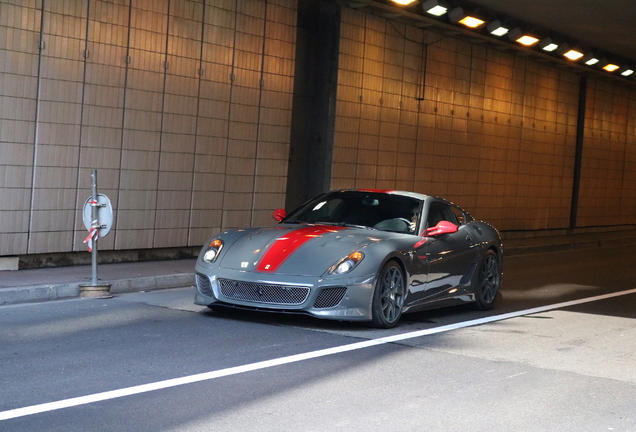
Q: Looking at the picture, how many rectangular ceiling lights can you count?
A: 10